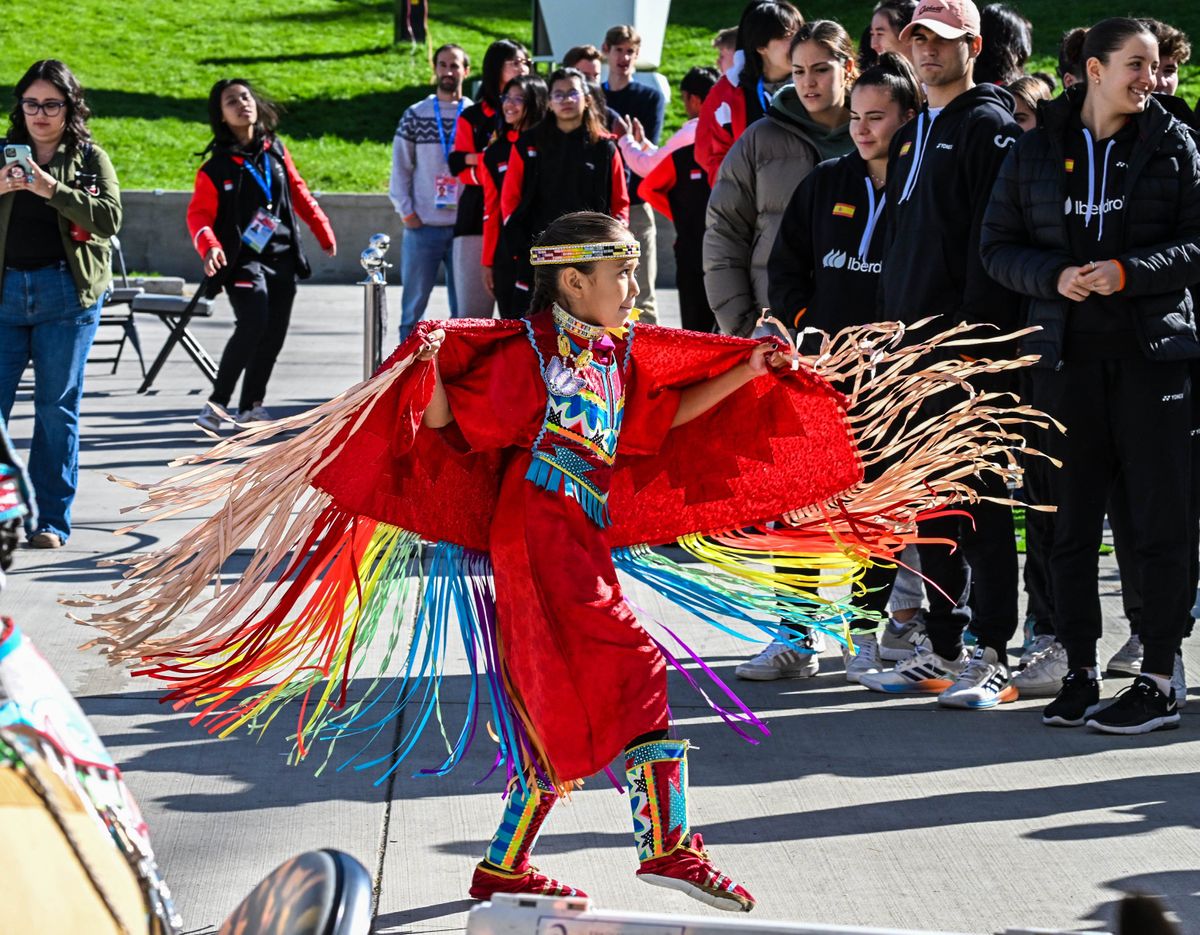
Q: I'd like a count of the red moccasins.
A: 2